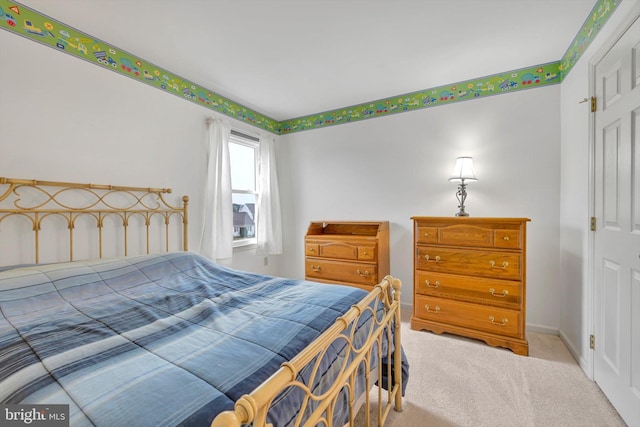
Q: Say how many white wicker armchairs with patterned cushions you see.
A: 0